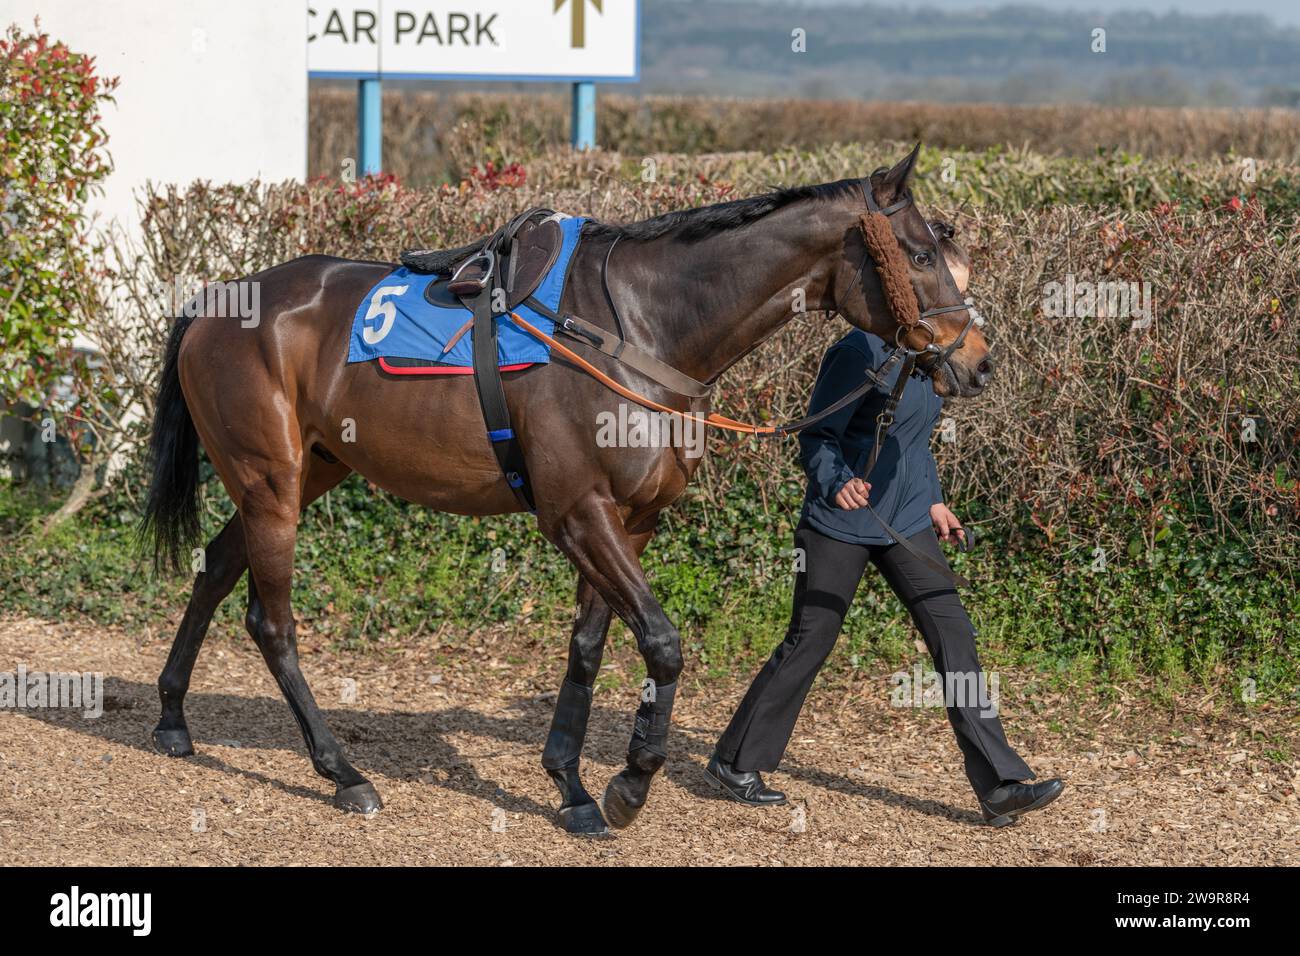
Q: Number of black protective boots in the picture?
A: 2